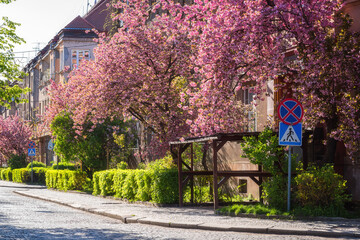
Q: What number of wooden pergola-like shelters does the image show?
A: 1